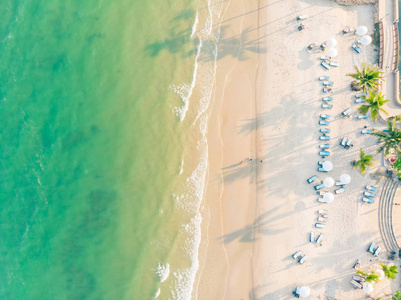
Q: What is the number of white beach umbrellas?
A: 11